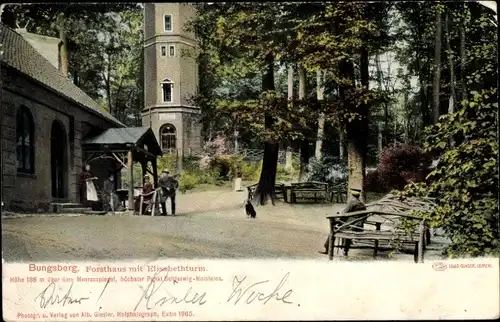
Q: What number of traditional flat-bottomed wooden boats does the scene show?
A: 0